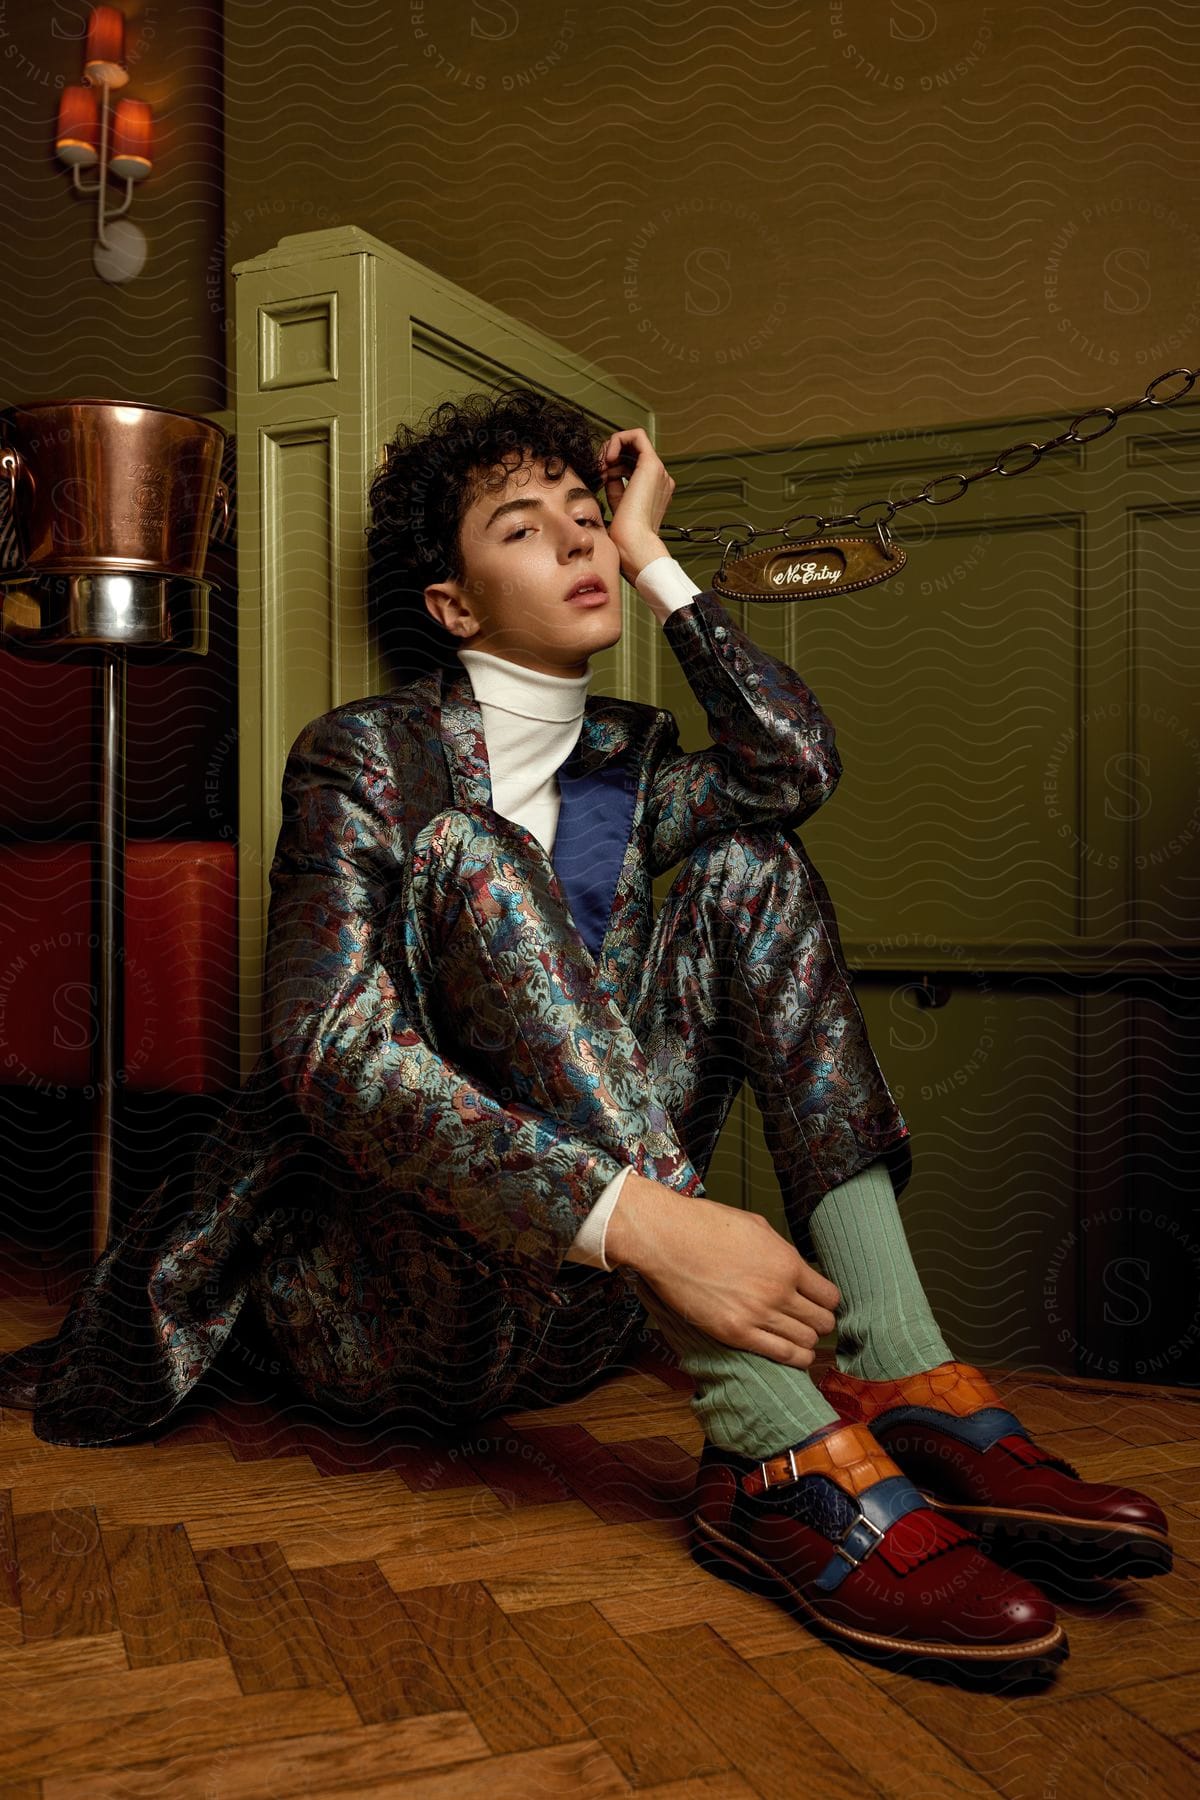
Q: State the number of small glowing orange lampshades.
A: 3